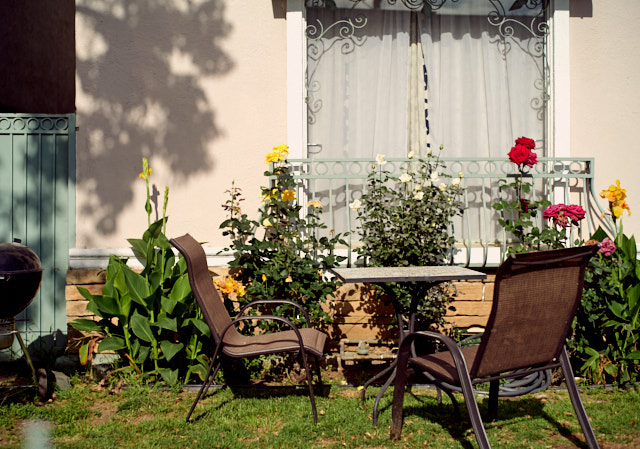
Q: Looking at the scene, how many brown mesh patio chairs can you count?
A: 2